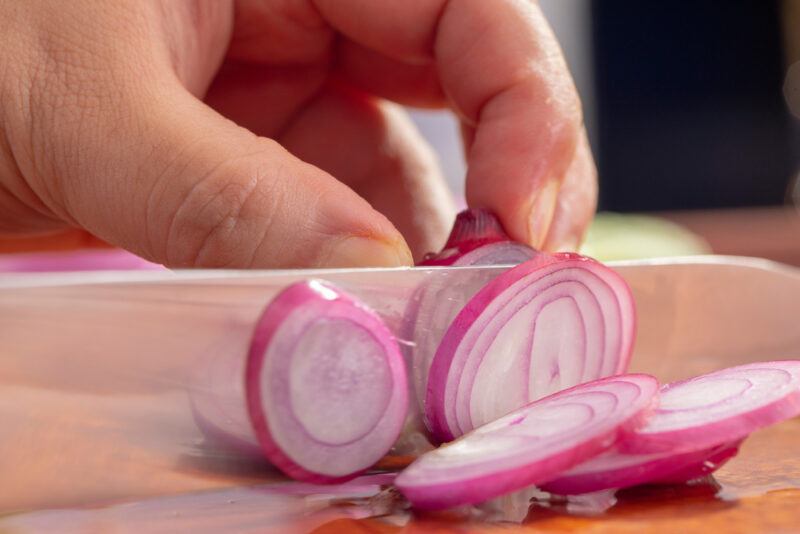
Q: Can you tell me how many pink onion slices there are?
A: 5